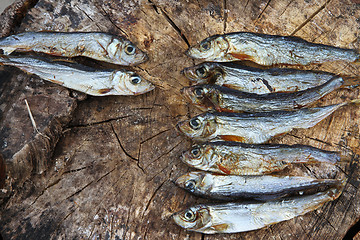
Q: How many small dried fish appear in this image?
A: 9